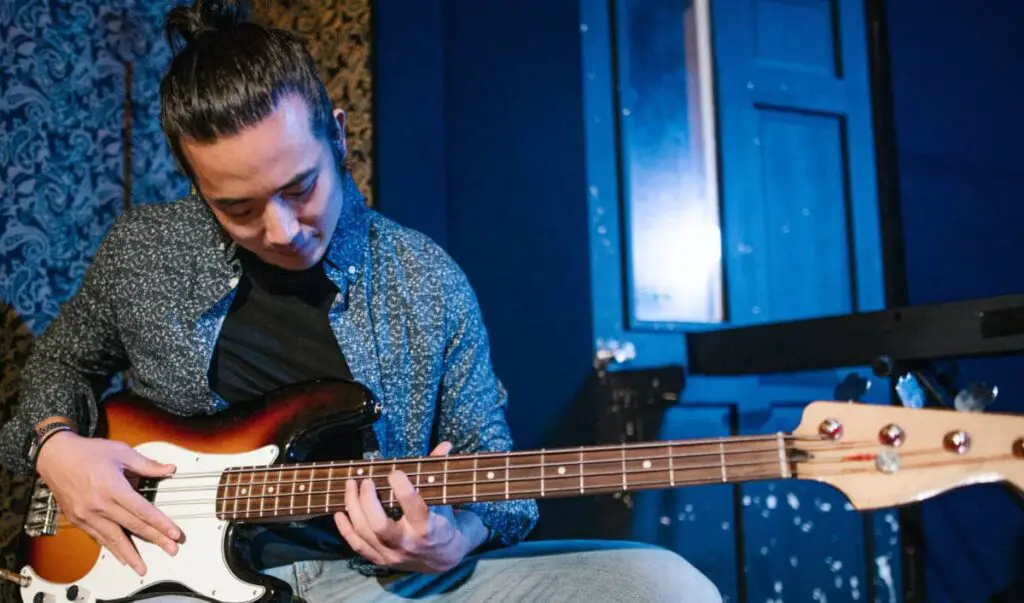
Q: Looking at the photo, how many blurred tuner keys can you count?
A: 3